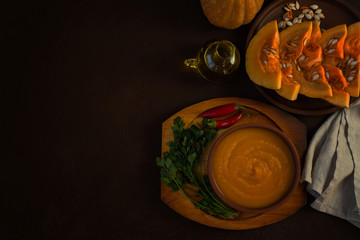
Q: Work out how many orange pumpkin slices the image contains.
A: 5